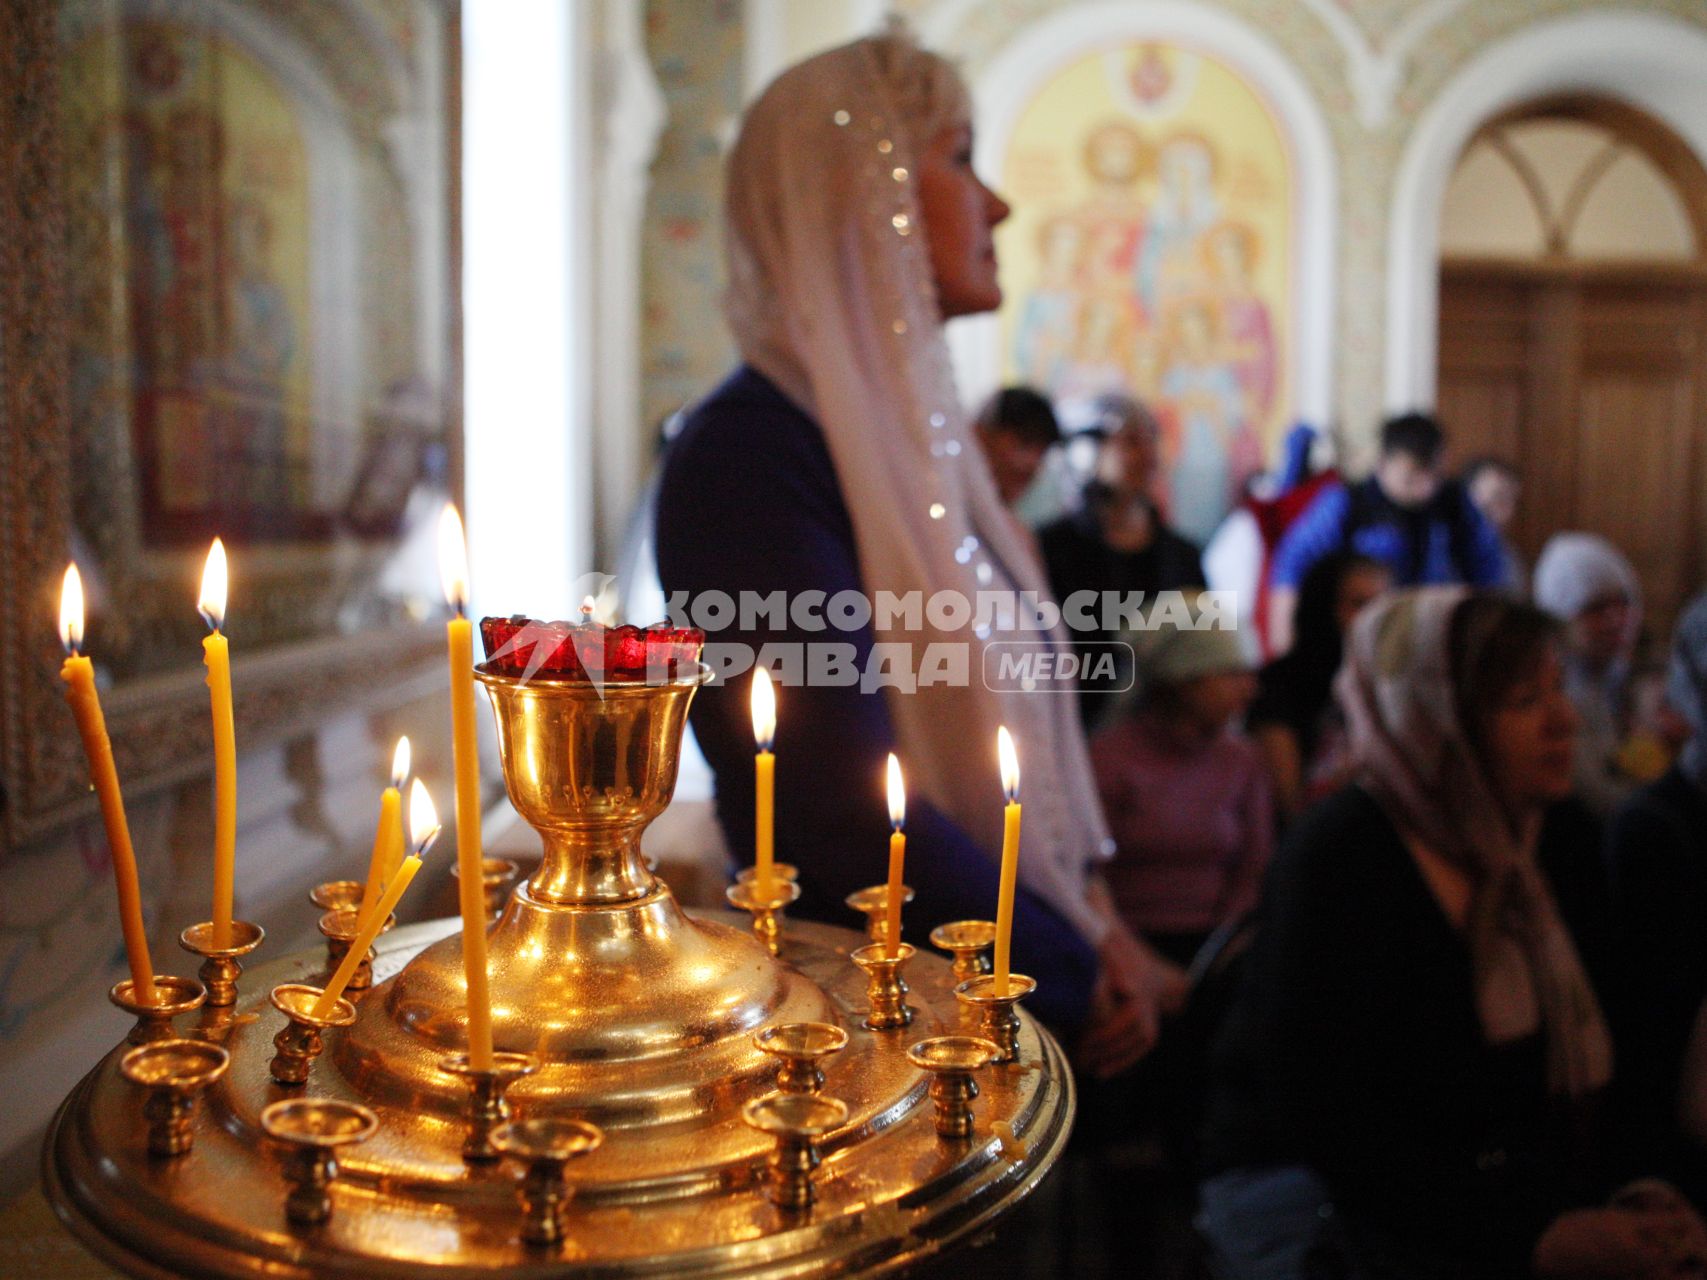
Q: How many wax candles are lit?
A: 8